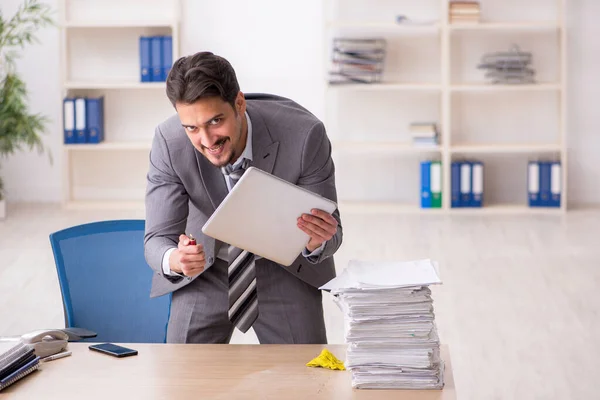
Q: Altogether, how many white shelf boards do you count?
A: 12